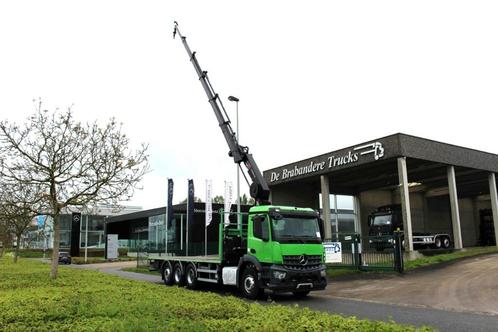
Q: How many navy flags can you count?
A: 2